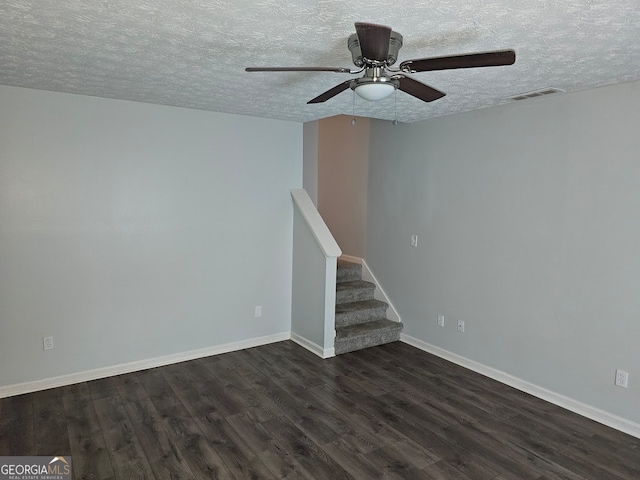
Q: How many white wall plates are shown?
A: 6